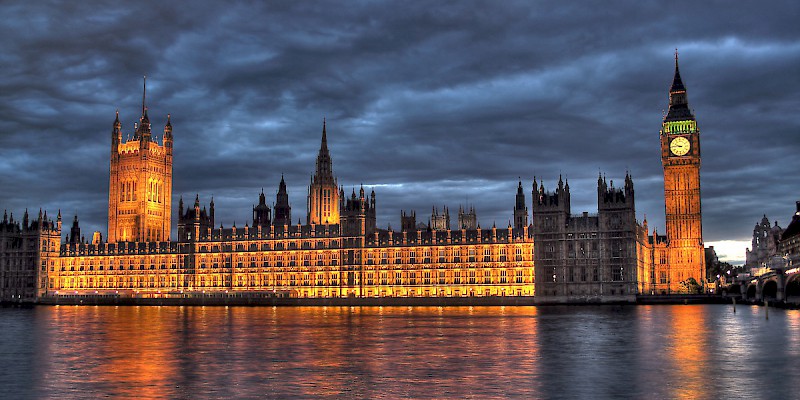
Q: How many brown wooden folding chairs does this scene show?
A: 0